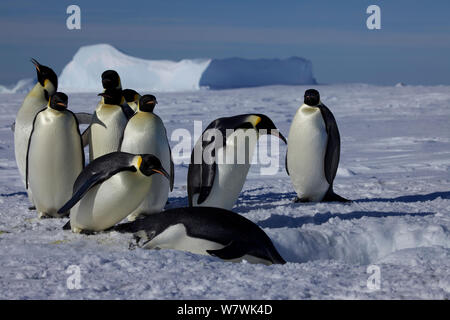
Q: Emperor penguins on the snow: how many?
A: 10